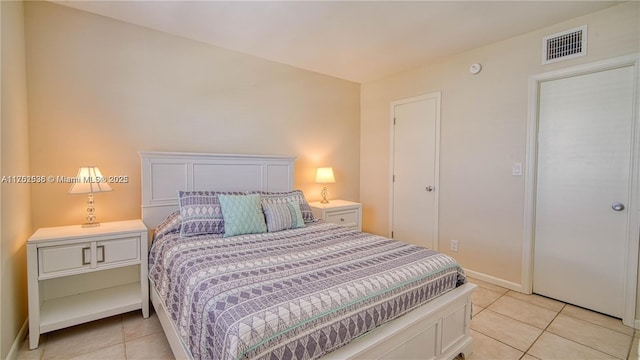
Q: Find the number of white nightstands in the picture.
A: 2